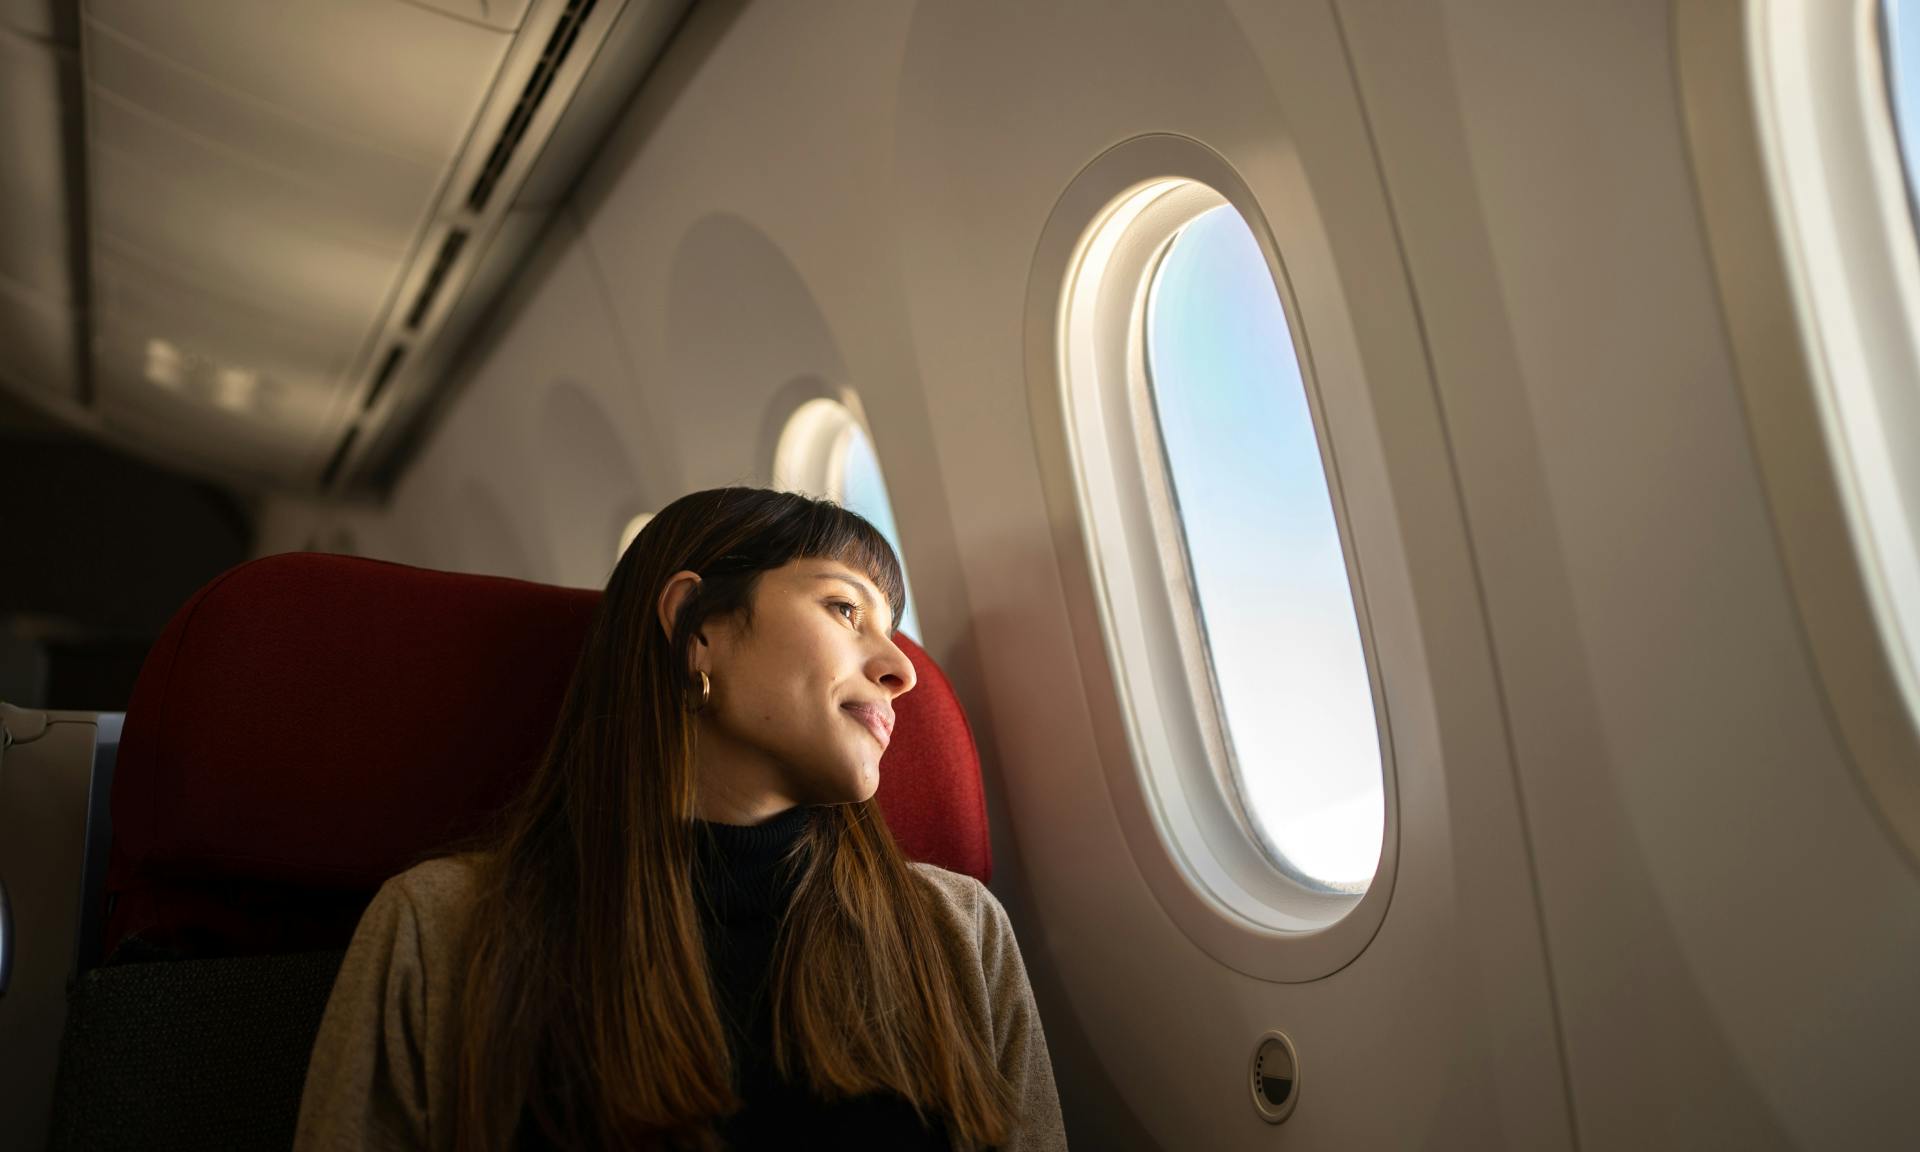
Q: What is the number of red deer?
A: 0